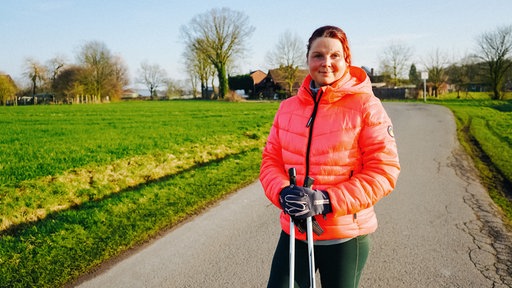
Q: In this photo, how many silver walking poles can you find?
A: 2